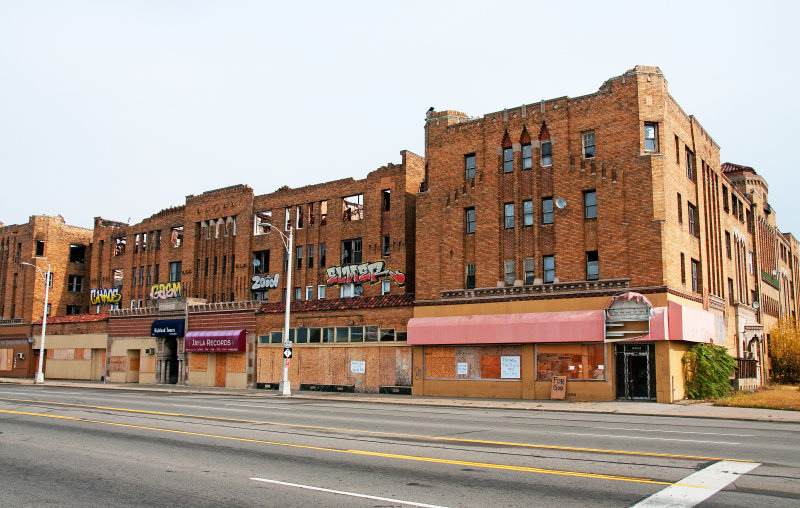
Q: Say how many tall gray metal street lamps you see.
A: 2